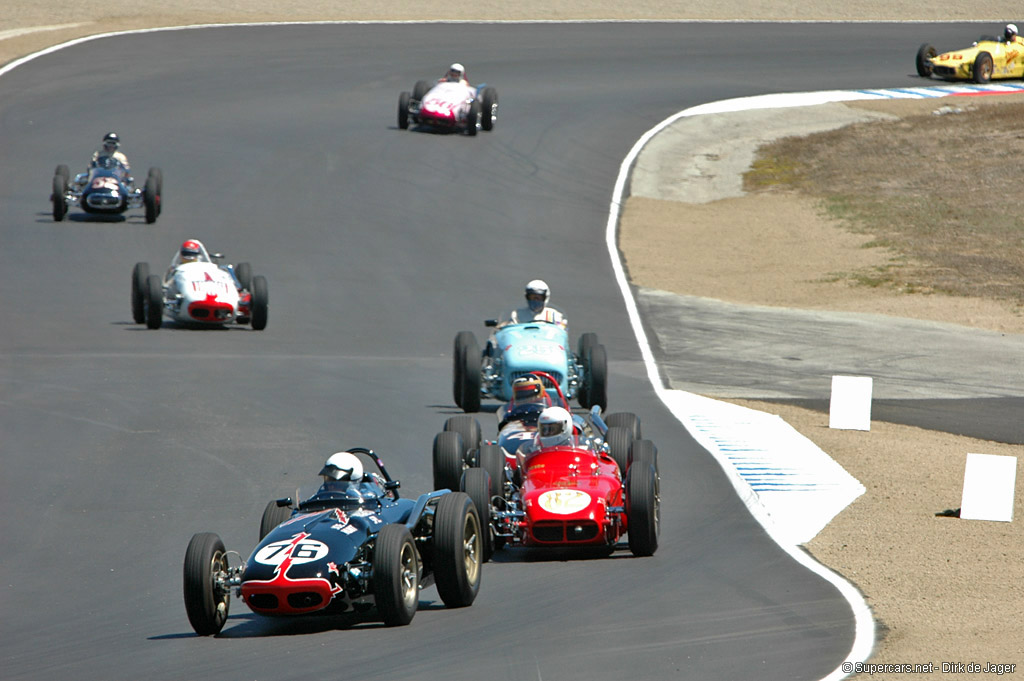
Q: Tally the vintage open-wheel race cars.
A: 8